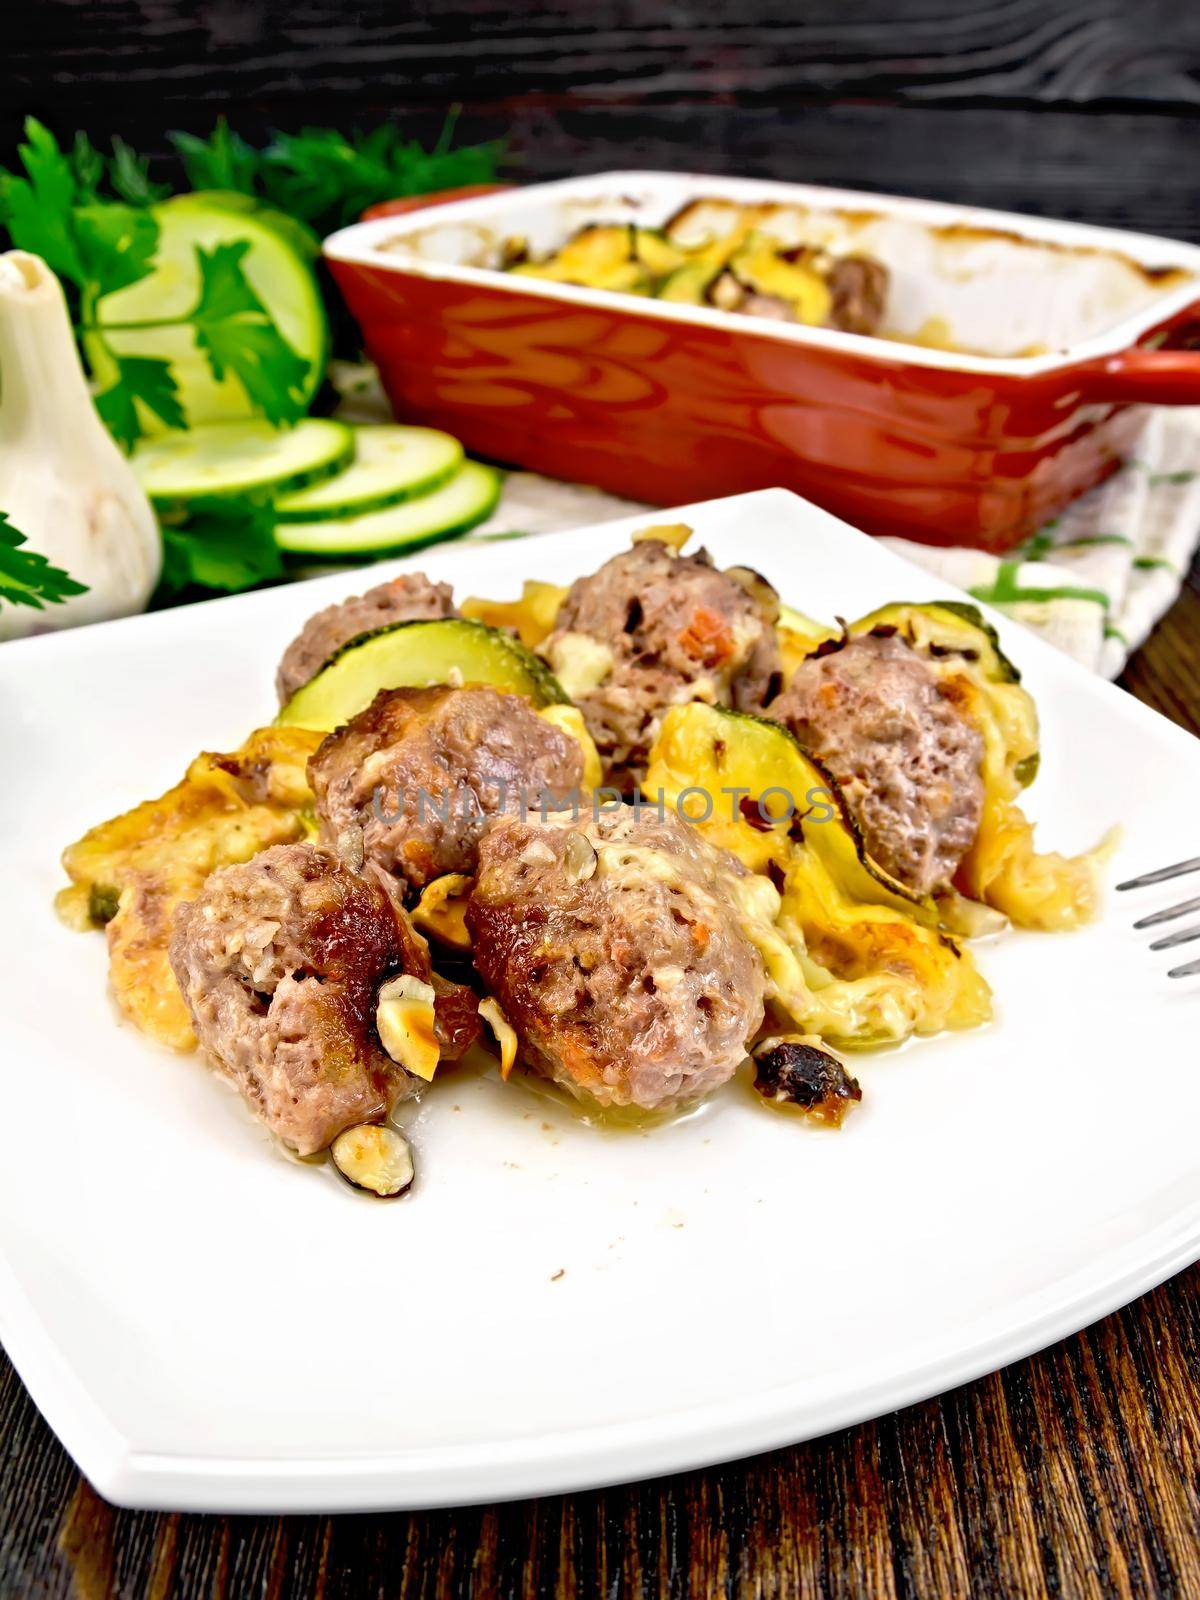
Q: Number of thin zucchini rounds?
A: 3